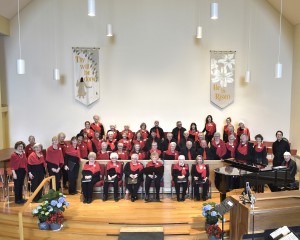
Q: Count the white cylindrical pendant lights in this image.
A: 8